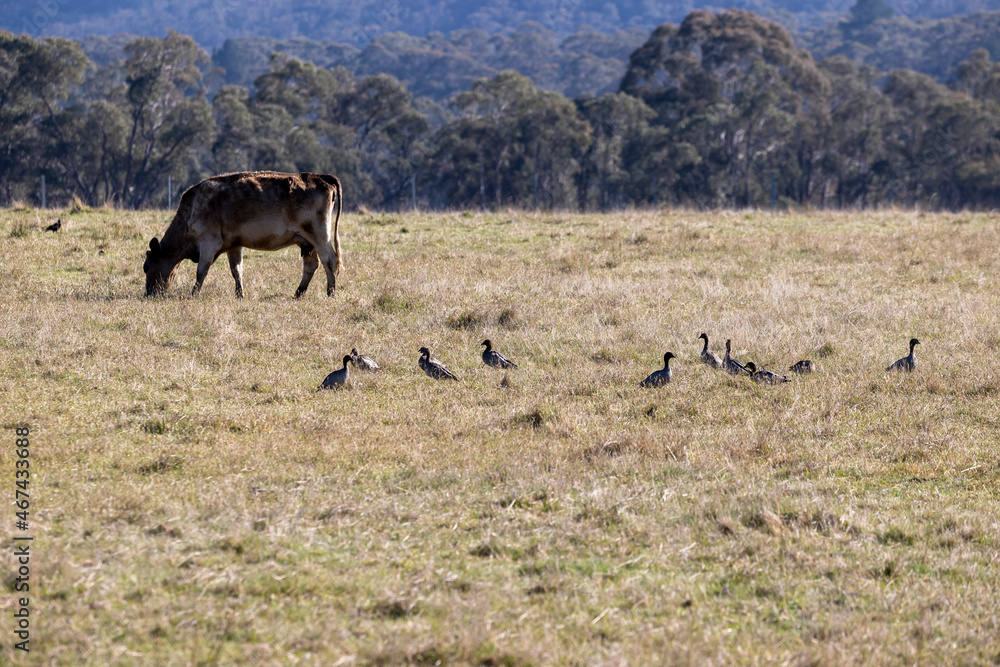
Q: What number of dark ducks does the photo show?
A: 10